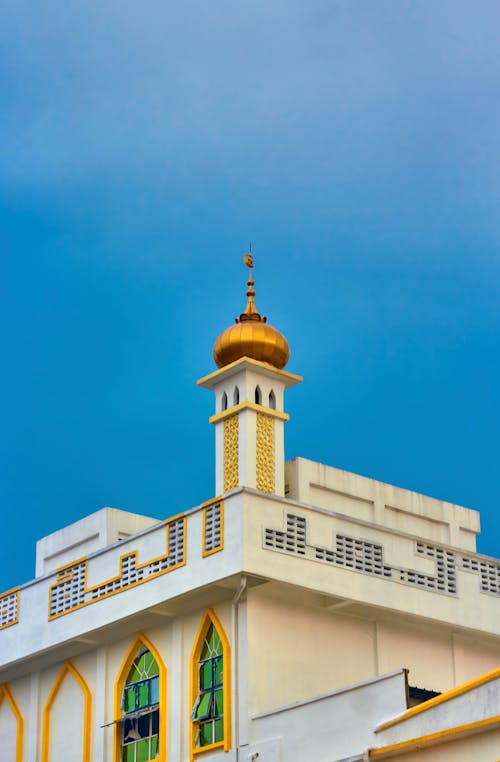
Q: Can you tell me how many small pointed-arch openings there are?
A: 4